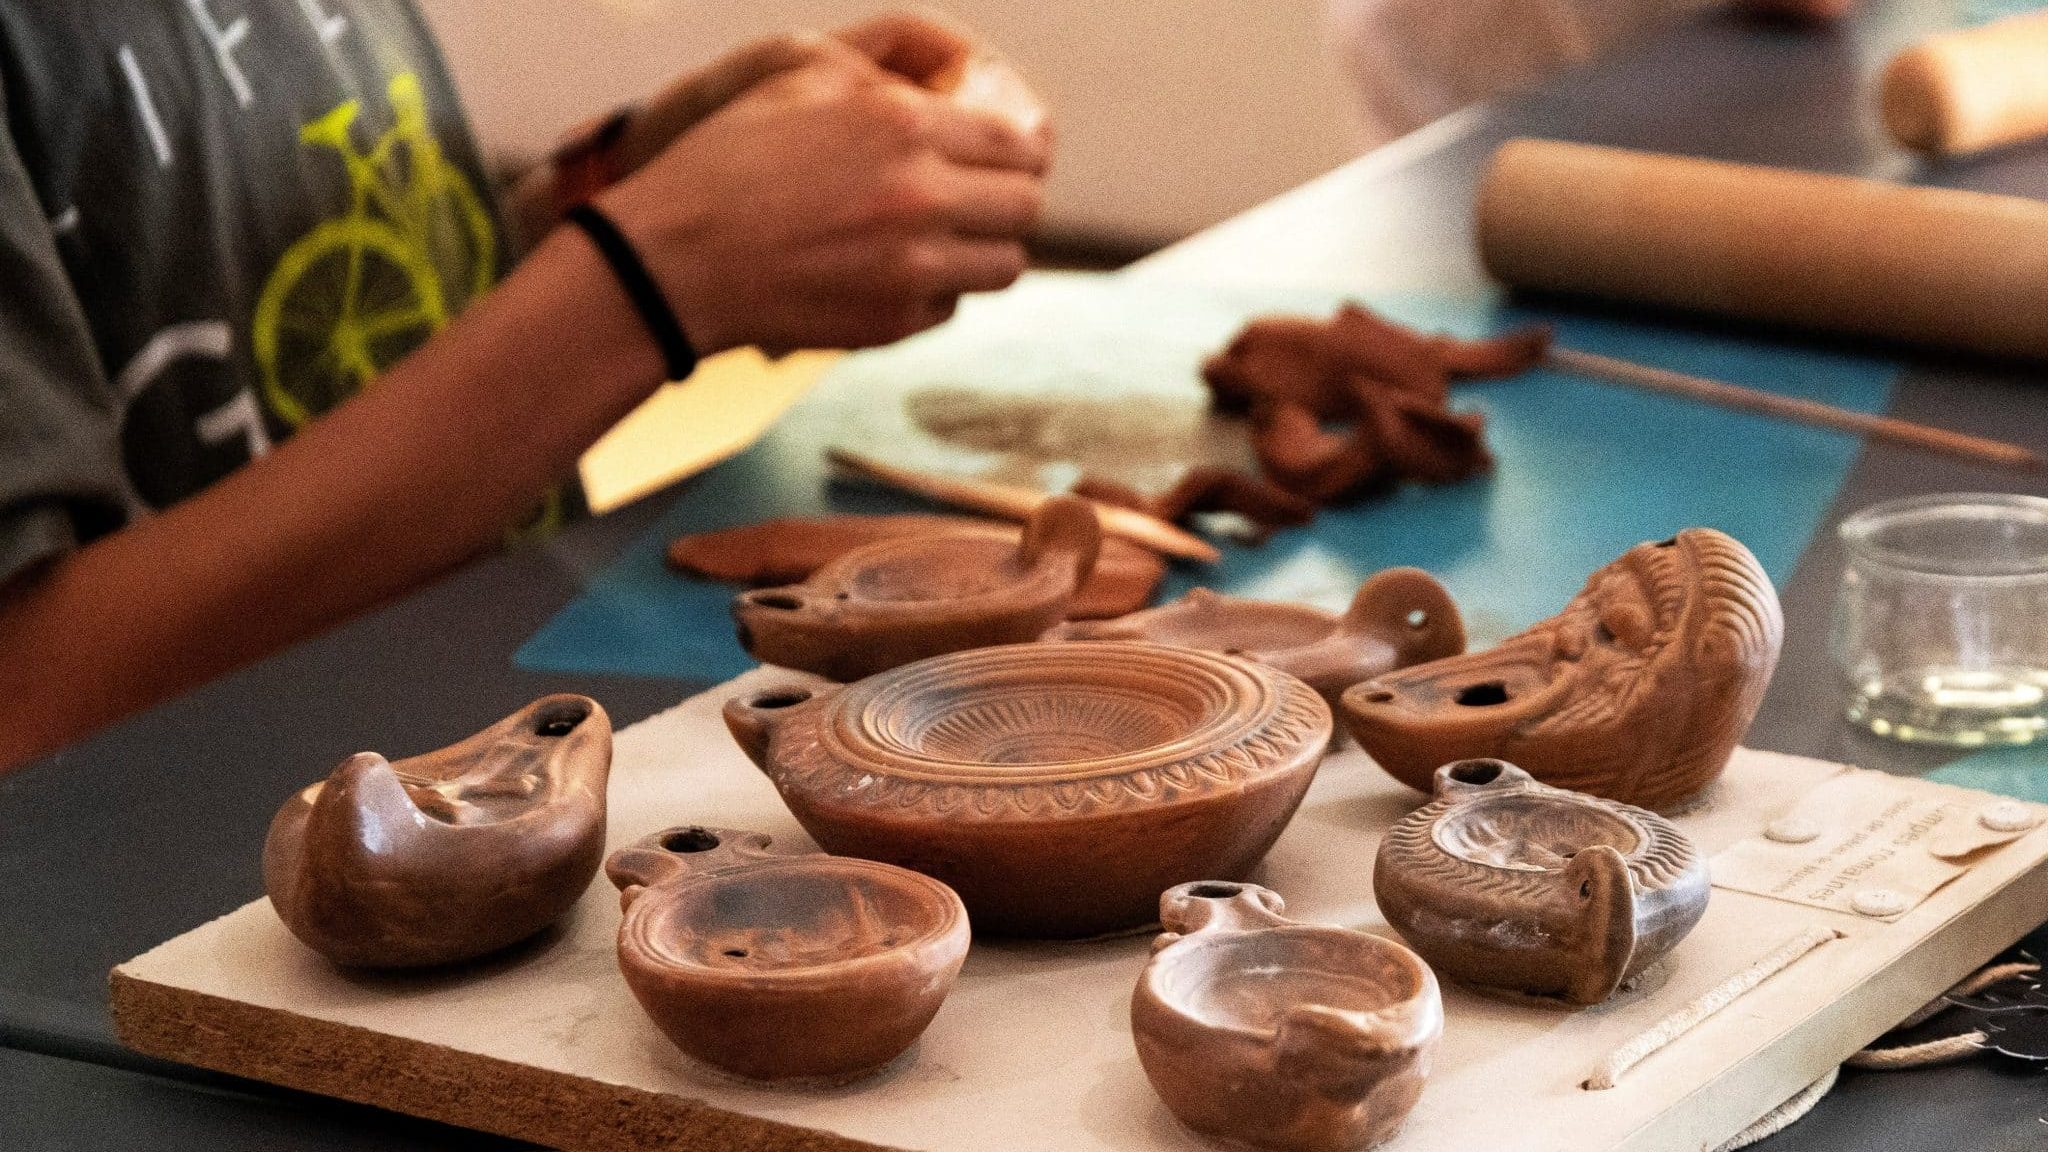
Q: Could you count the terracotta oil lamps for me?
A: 8